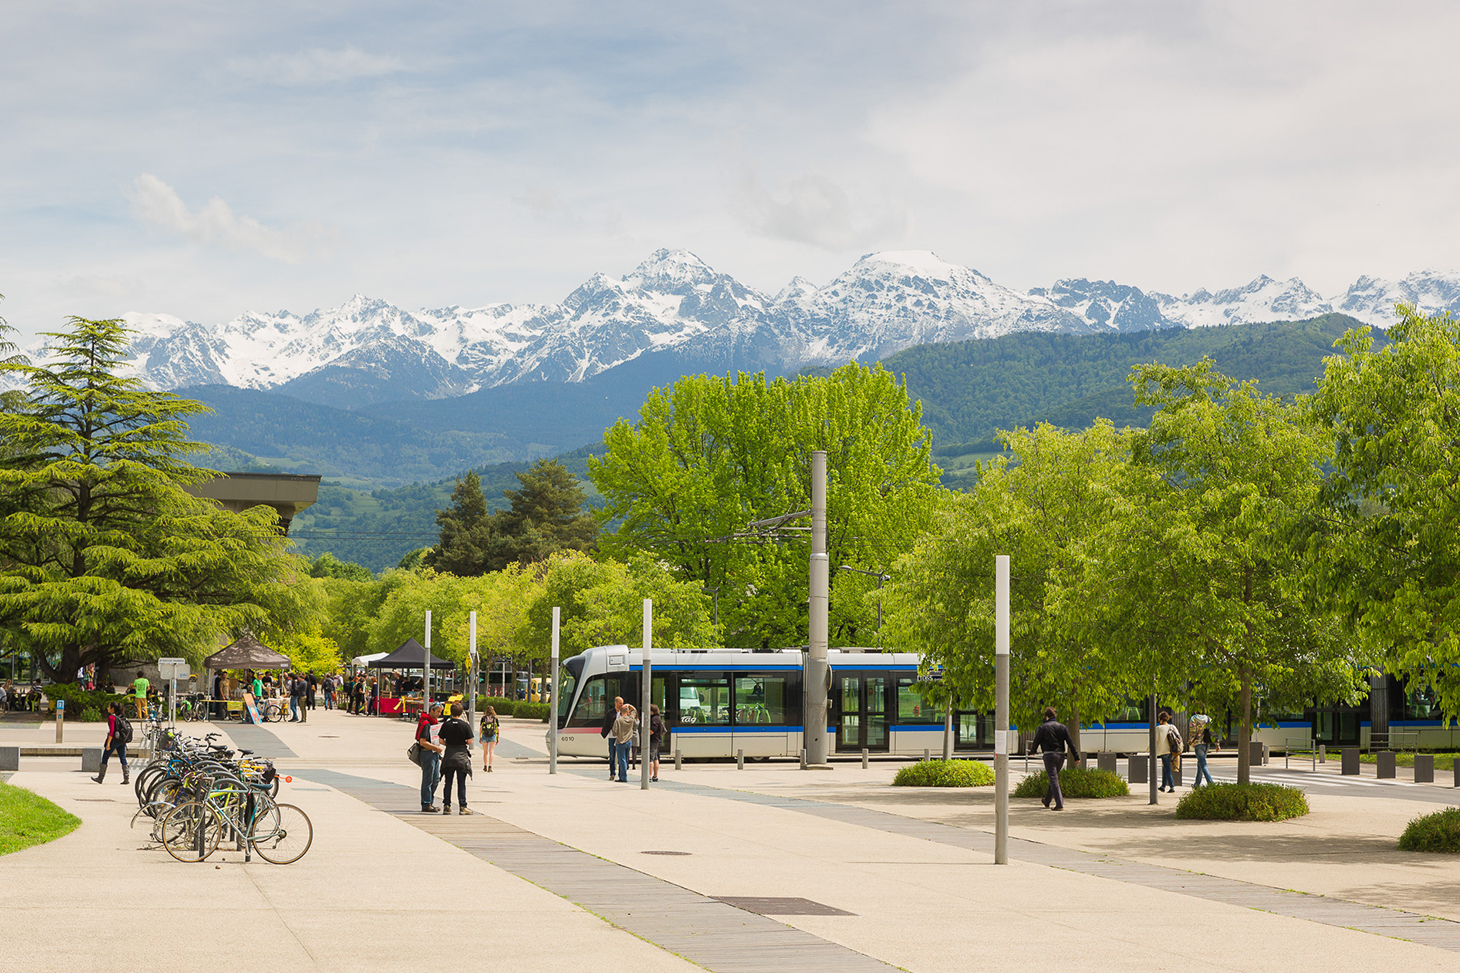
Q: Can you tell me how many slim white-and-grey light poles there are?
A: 5